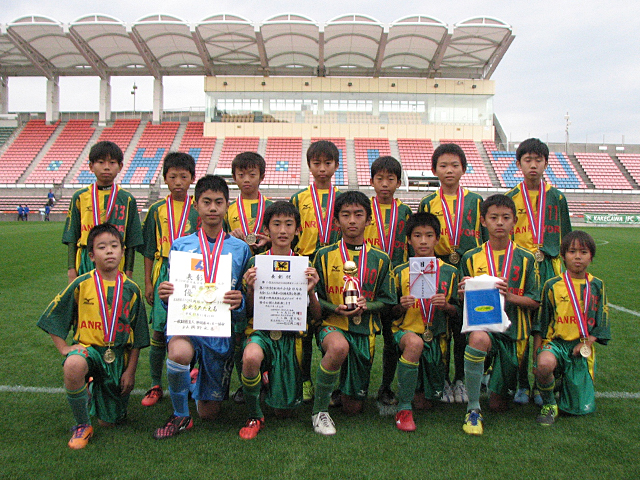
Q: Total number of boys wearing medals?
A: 14